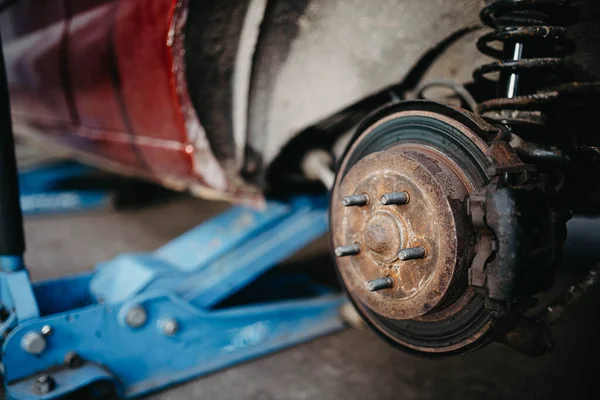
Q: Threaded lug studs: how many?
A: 5